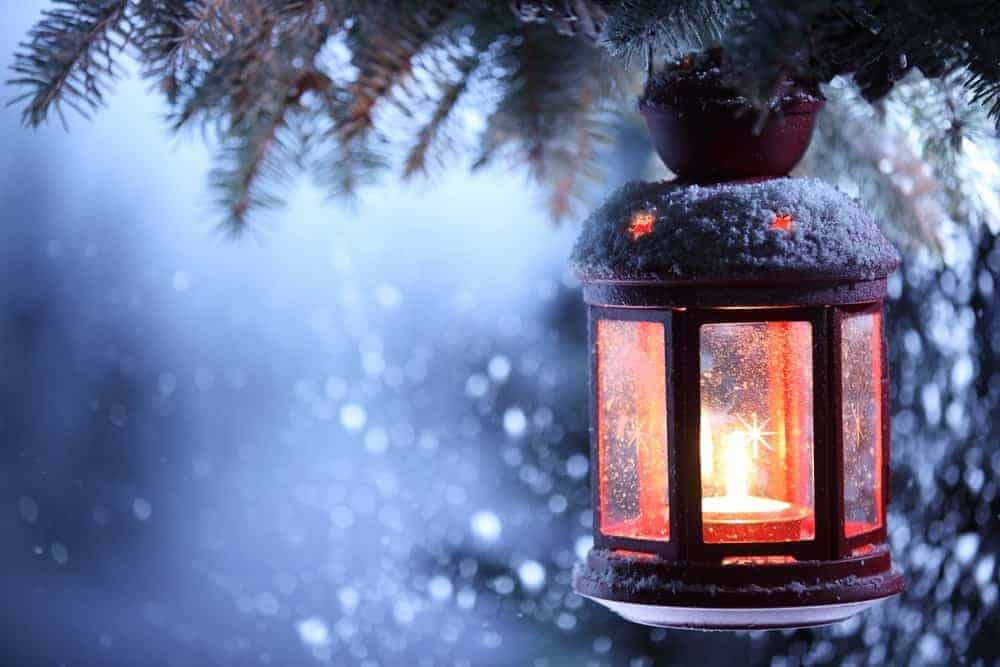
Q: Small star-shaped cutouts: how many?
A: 2